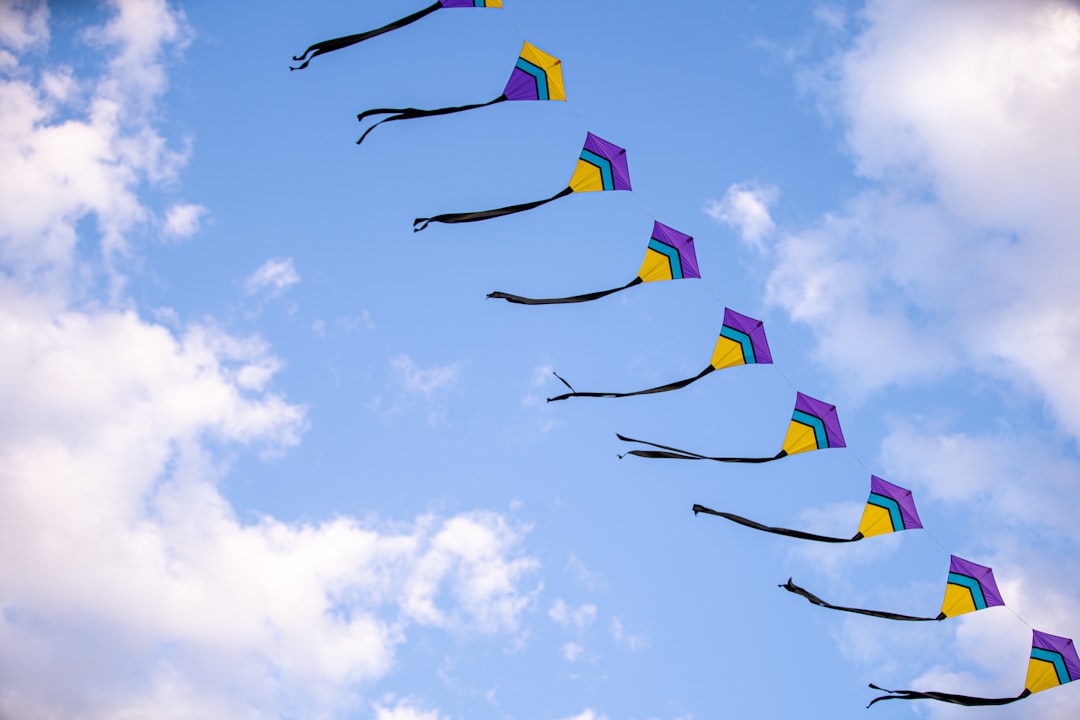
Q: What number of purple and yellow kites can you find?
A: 9